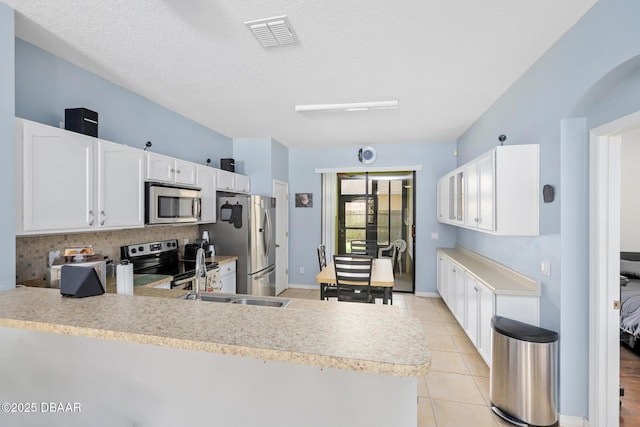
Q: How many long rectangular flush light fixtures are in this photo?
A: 1